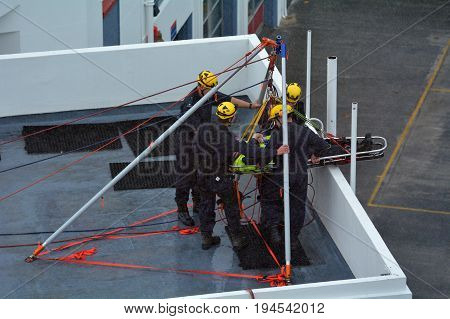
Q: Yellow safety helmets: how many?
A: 4